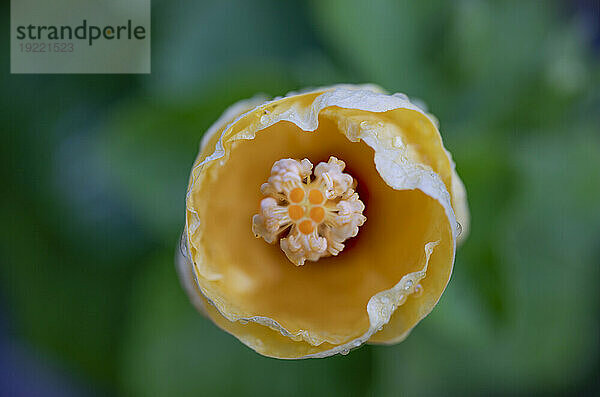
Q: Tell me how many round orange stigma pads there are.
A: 5